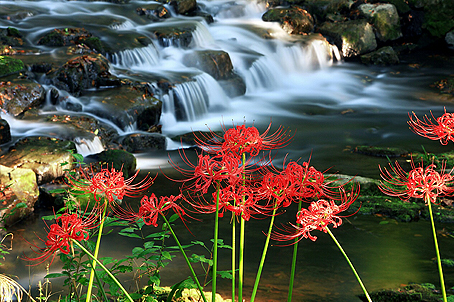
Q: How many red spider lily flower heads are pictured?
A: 11